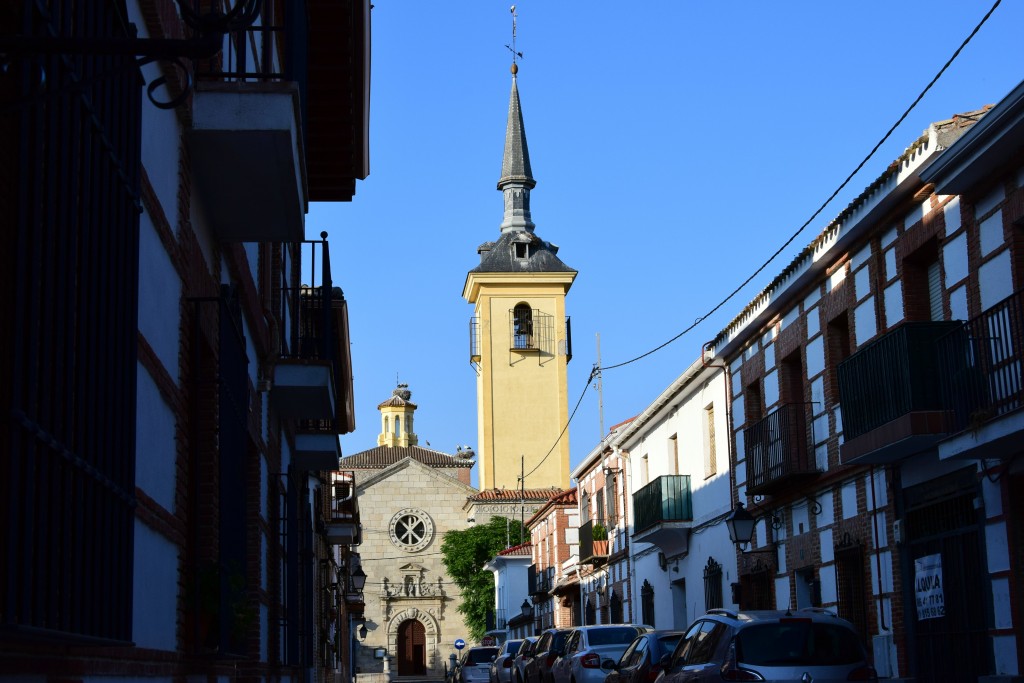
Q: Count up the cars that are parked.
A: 7